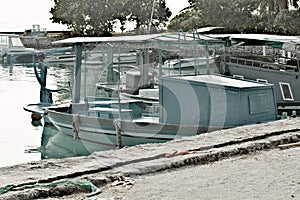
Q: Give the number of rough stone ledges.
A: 1